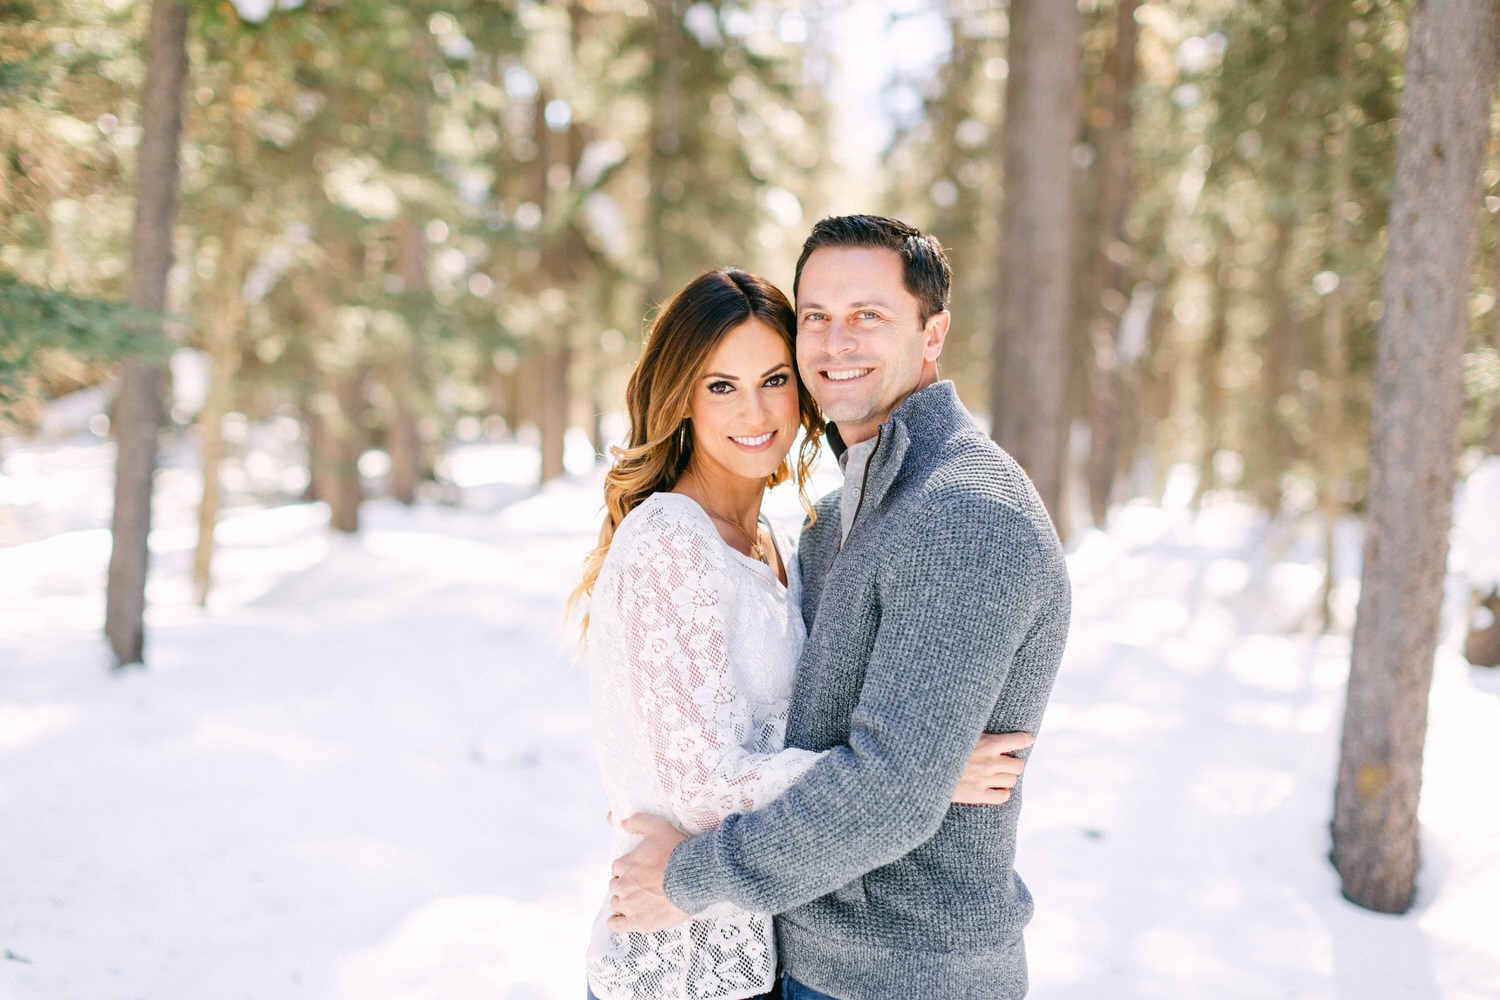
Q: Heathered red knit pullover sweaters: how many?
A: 0